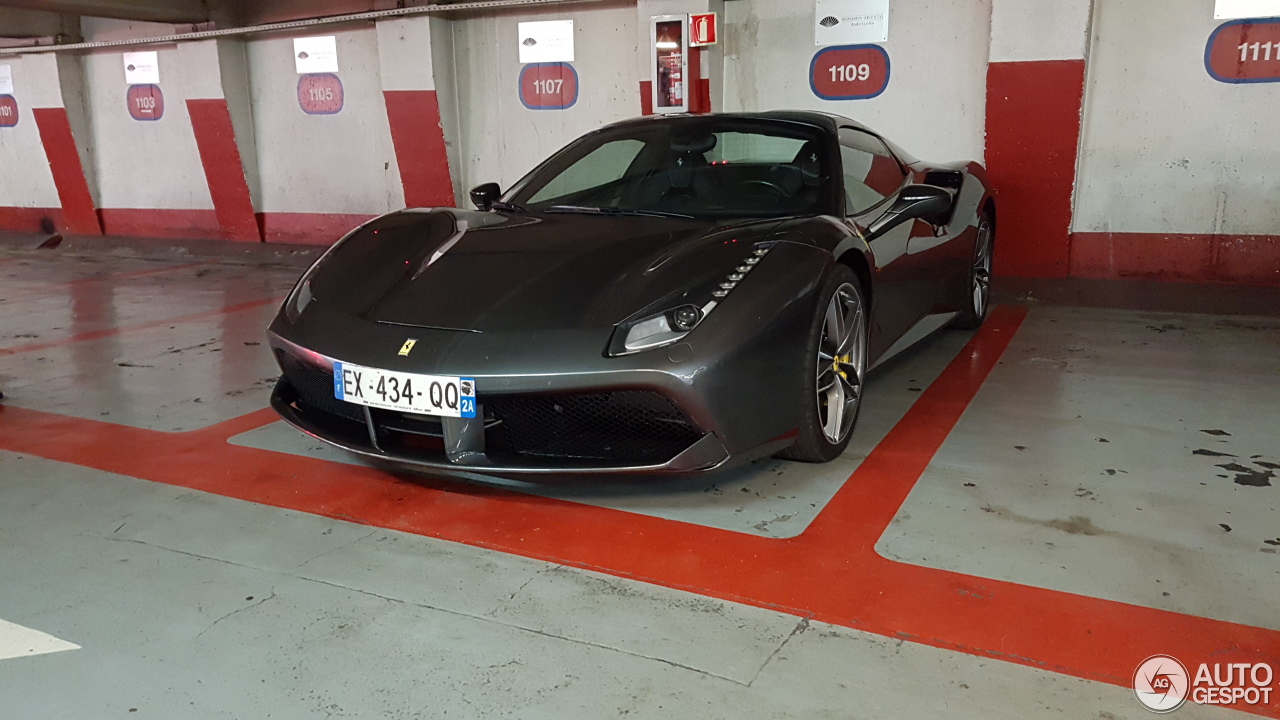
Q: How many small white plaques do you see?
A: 6